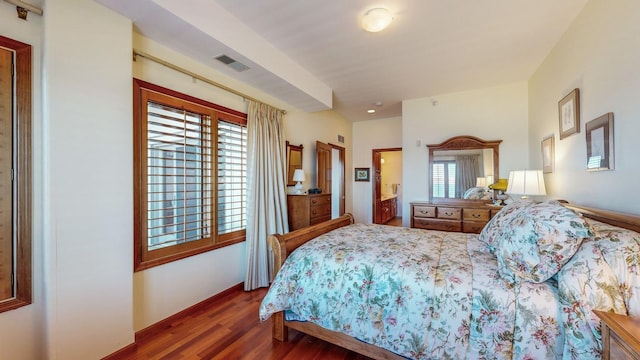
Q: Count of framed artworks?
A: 4